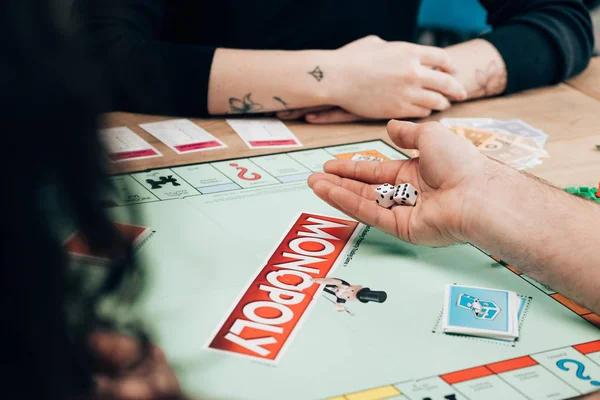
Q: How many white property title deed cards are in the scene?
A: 3